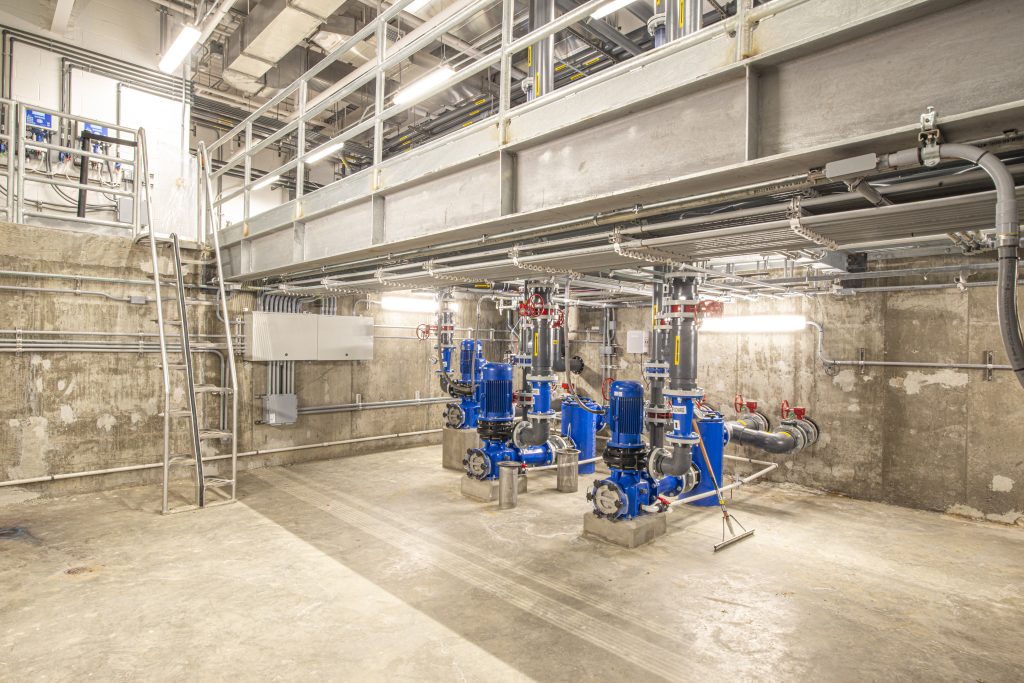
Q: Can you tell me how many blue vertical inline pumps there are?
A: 3